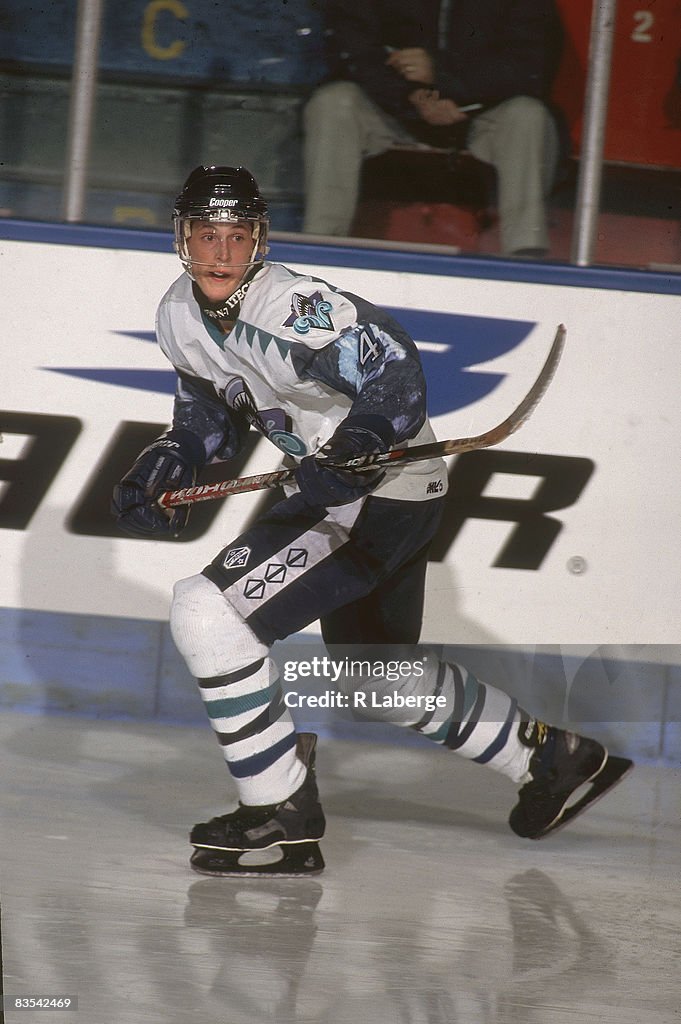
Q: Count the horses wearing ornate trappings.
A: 0